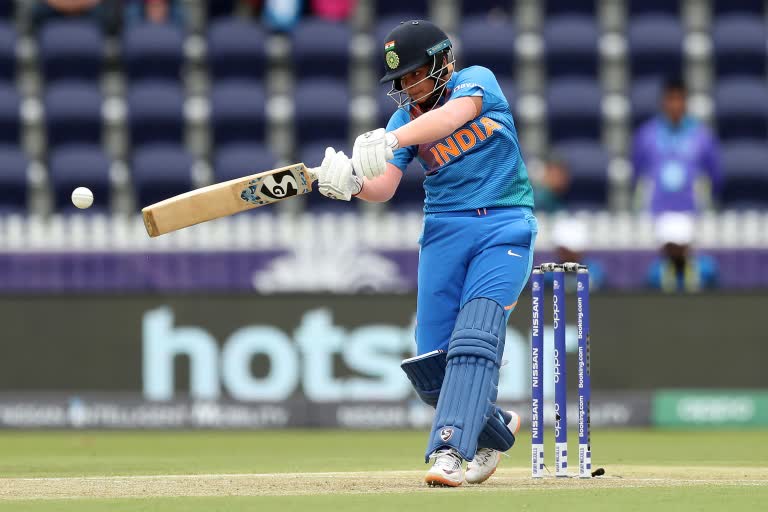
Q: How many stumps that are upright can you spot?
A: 3